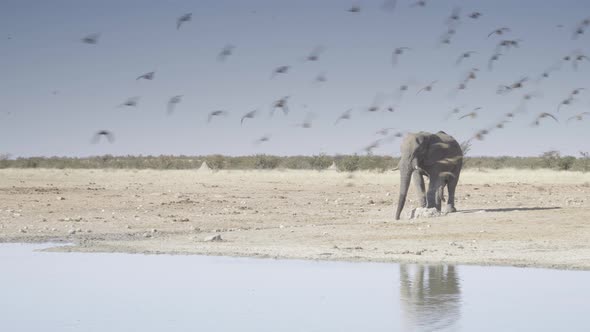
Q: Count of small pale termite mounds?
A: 2